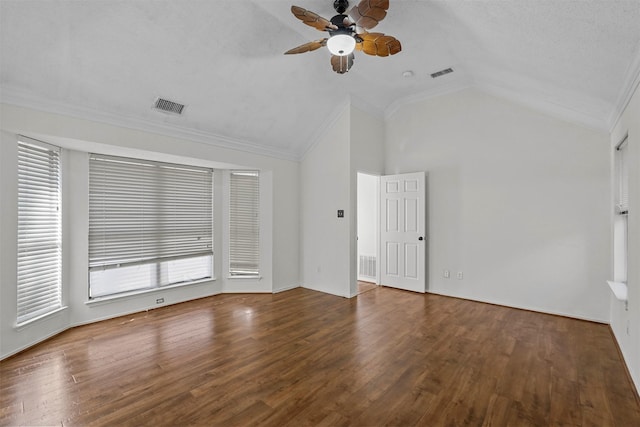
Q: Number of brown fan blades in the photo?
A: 5